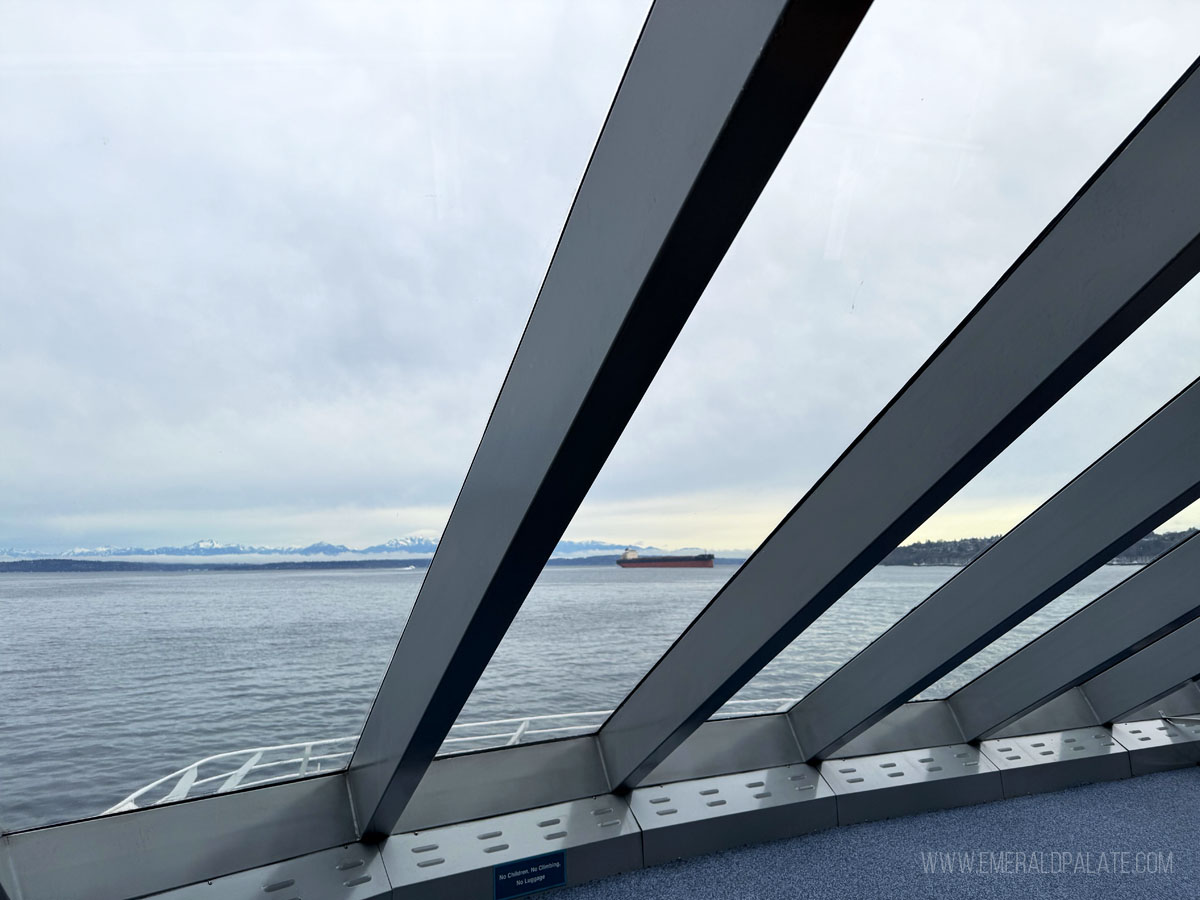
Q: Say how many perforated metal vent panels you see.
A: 6